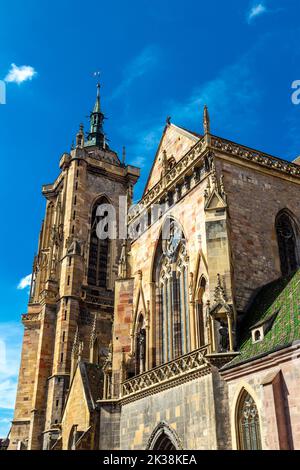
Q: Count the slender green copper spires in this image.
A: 1